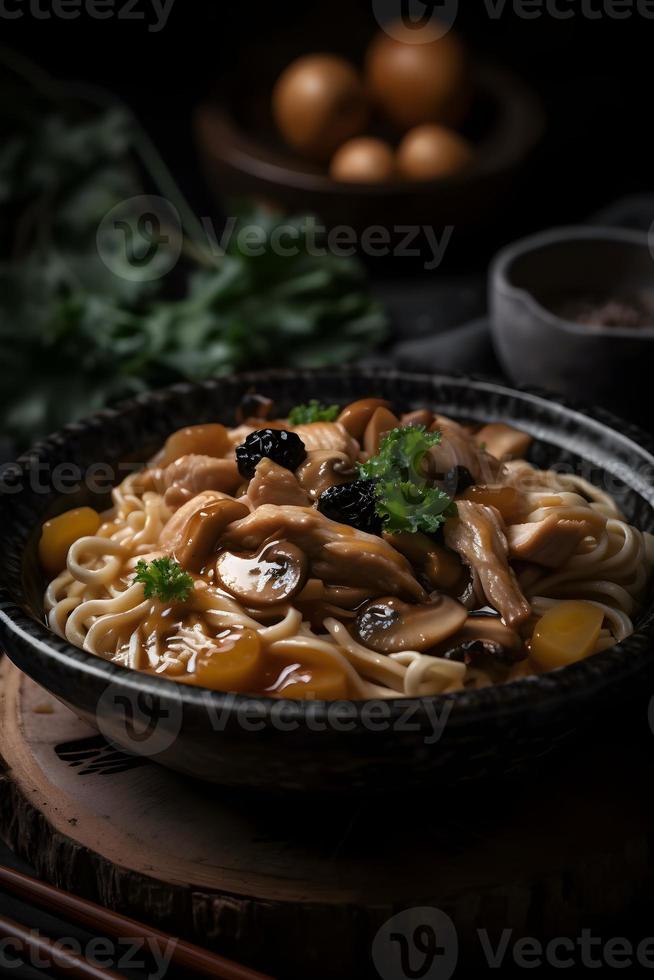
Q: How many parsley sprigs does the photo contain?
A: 3